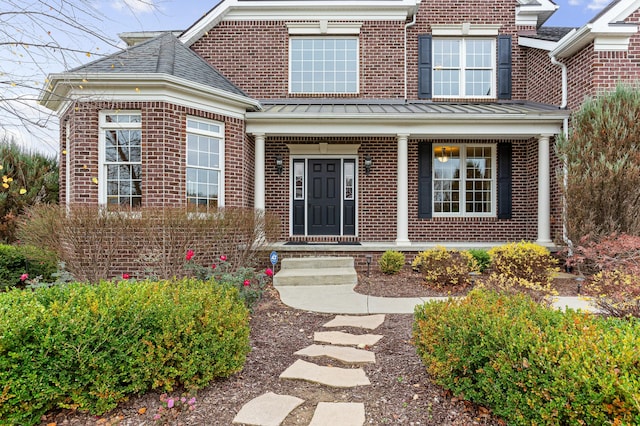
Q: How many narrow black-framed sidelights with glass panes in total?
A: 2